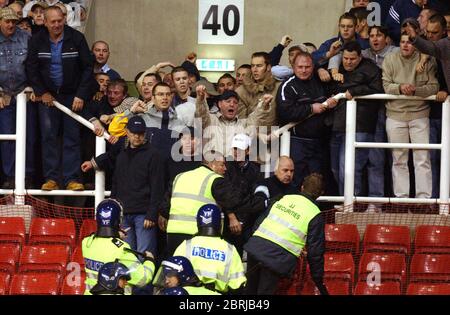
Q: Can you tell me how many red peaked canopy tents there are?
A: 0